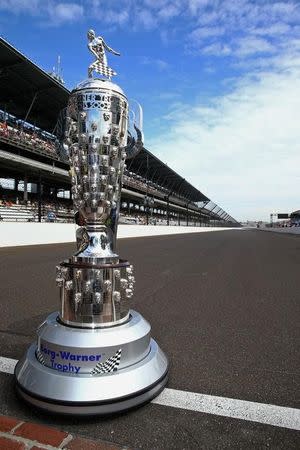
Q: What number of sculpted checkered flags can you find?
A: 1